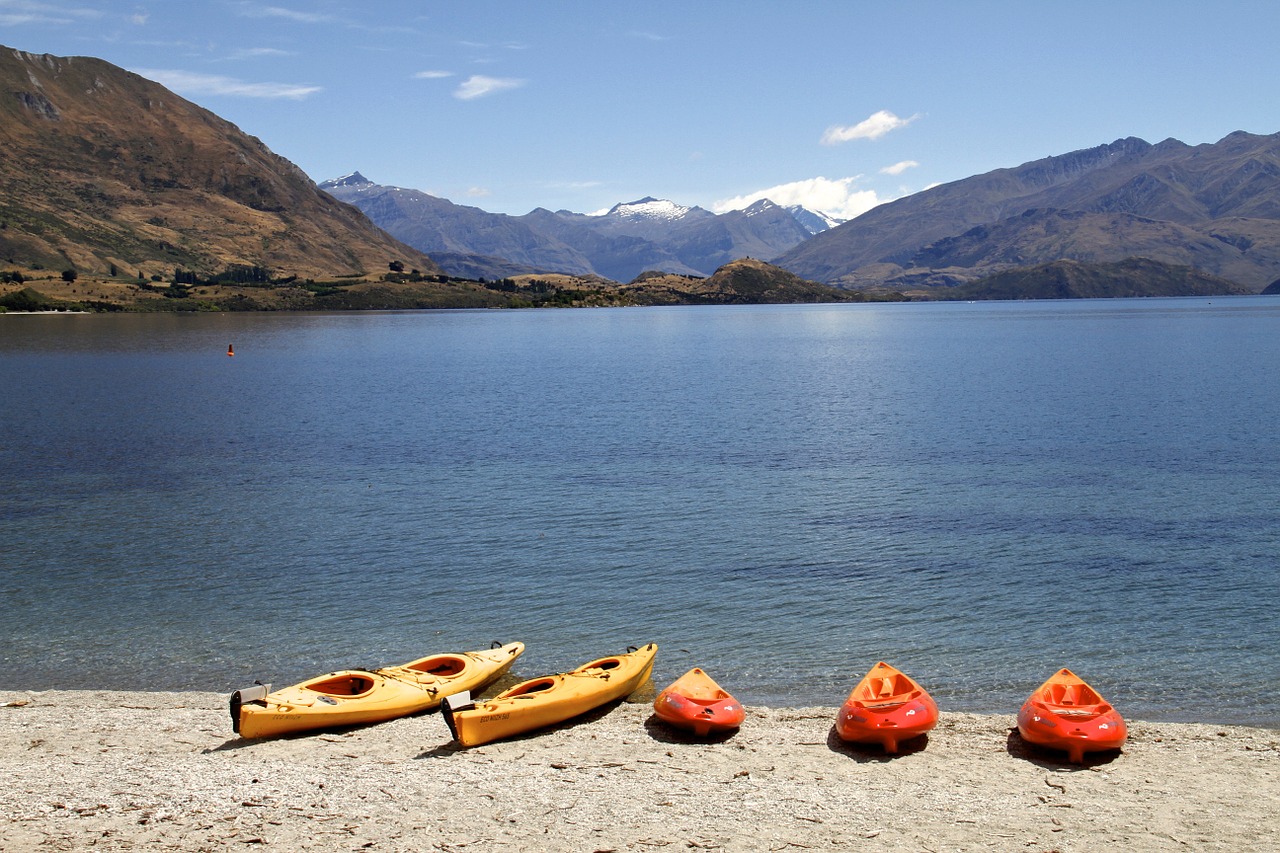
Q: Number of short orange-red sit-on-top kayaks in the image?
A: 3